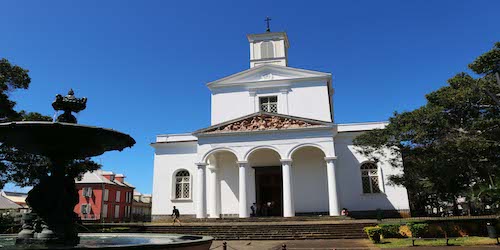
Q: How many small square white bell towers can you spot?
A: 1